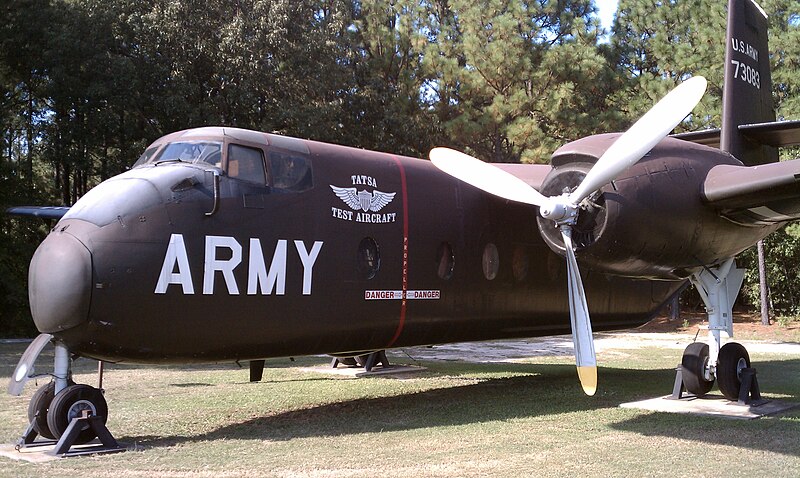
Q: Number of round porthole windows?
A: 5